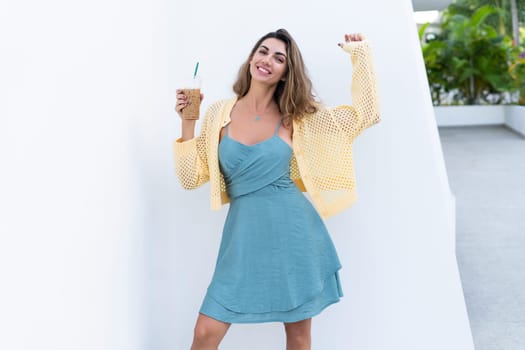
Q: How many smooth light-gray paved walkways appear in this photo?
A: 1